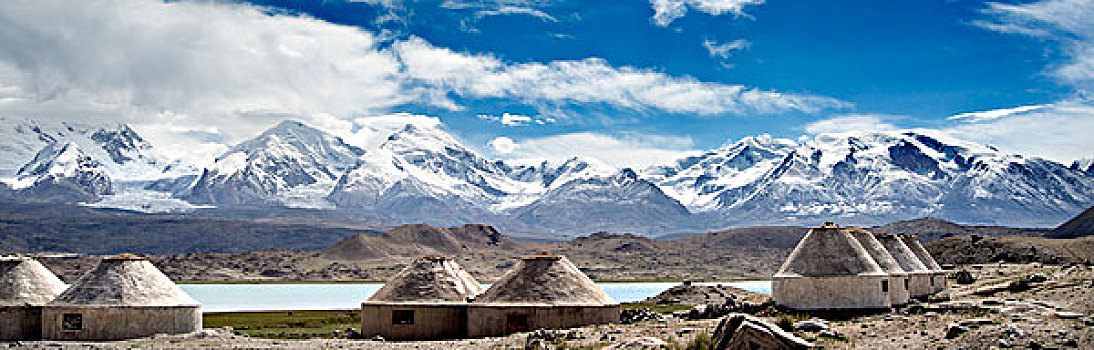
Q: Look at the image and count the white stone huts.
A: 8